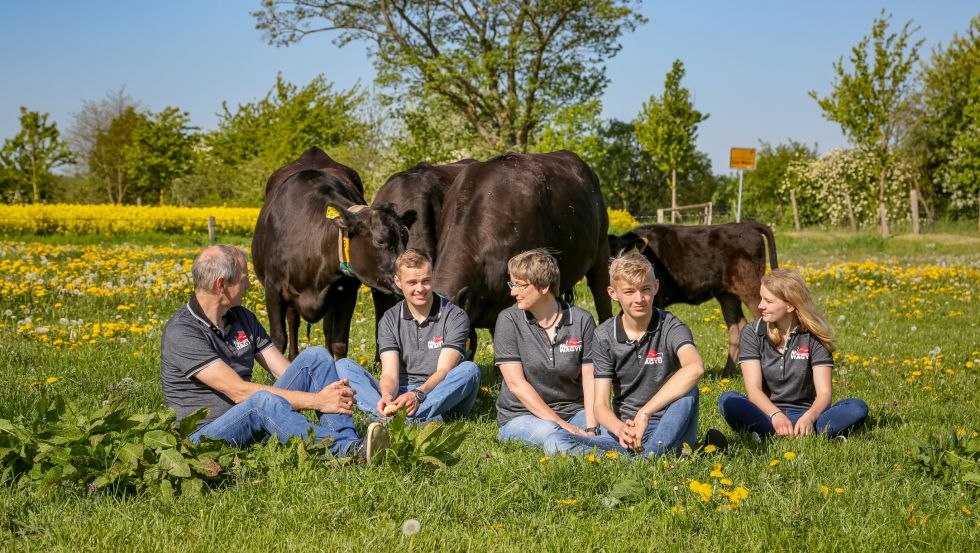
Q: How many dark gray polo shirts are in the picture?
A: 5